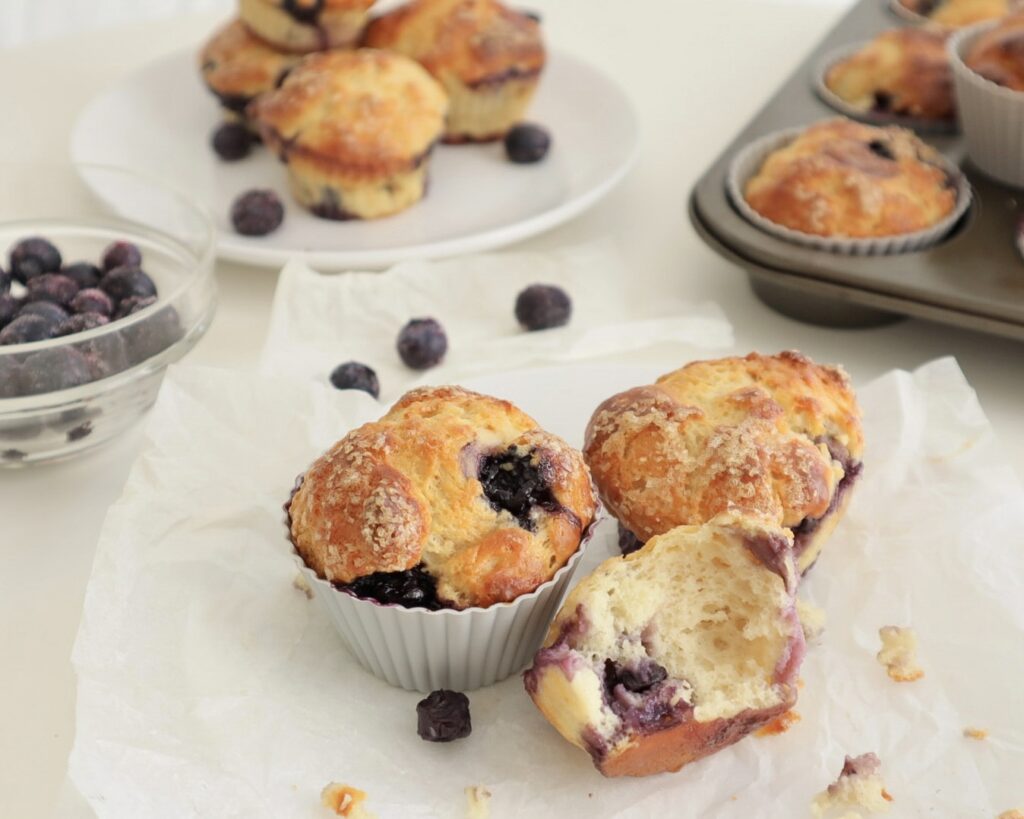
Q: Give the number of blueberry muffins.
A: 11